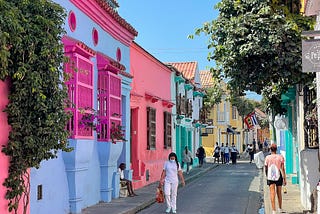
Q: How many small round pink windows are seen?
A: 3